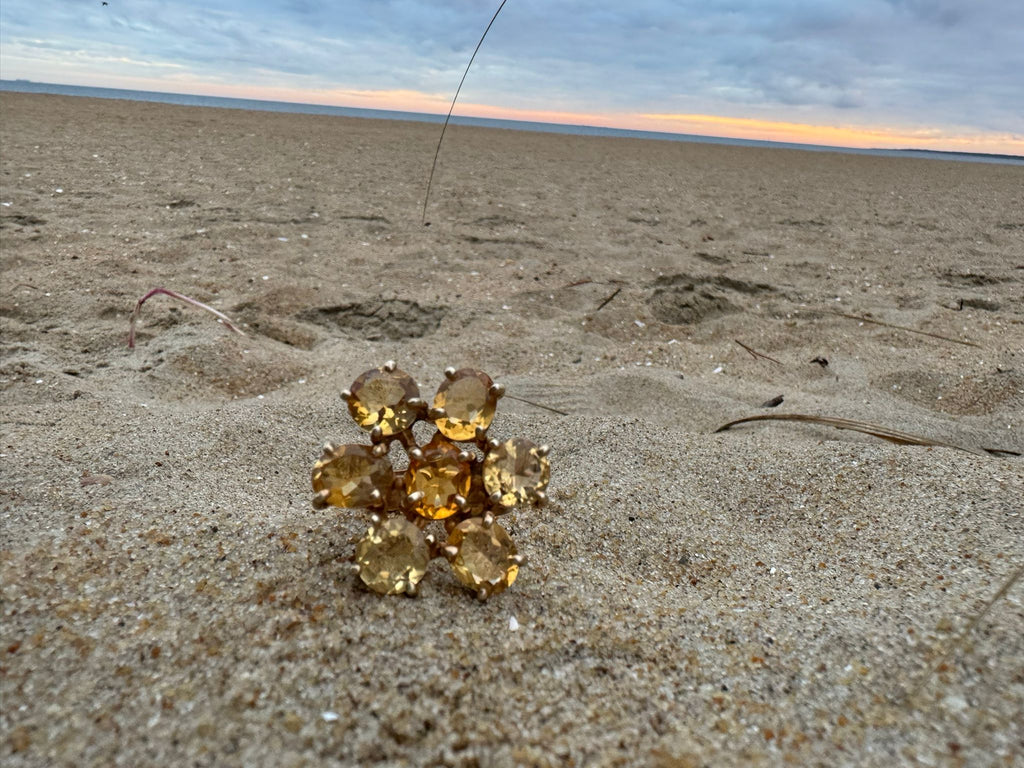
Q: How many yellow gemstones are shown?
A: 7